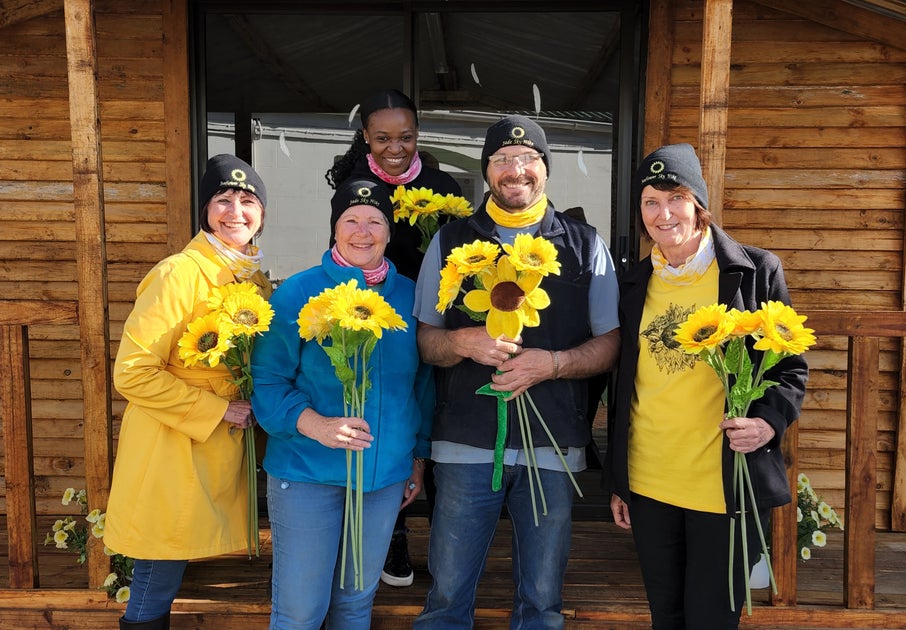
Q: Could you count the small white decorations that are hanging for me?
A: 5